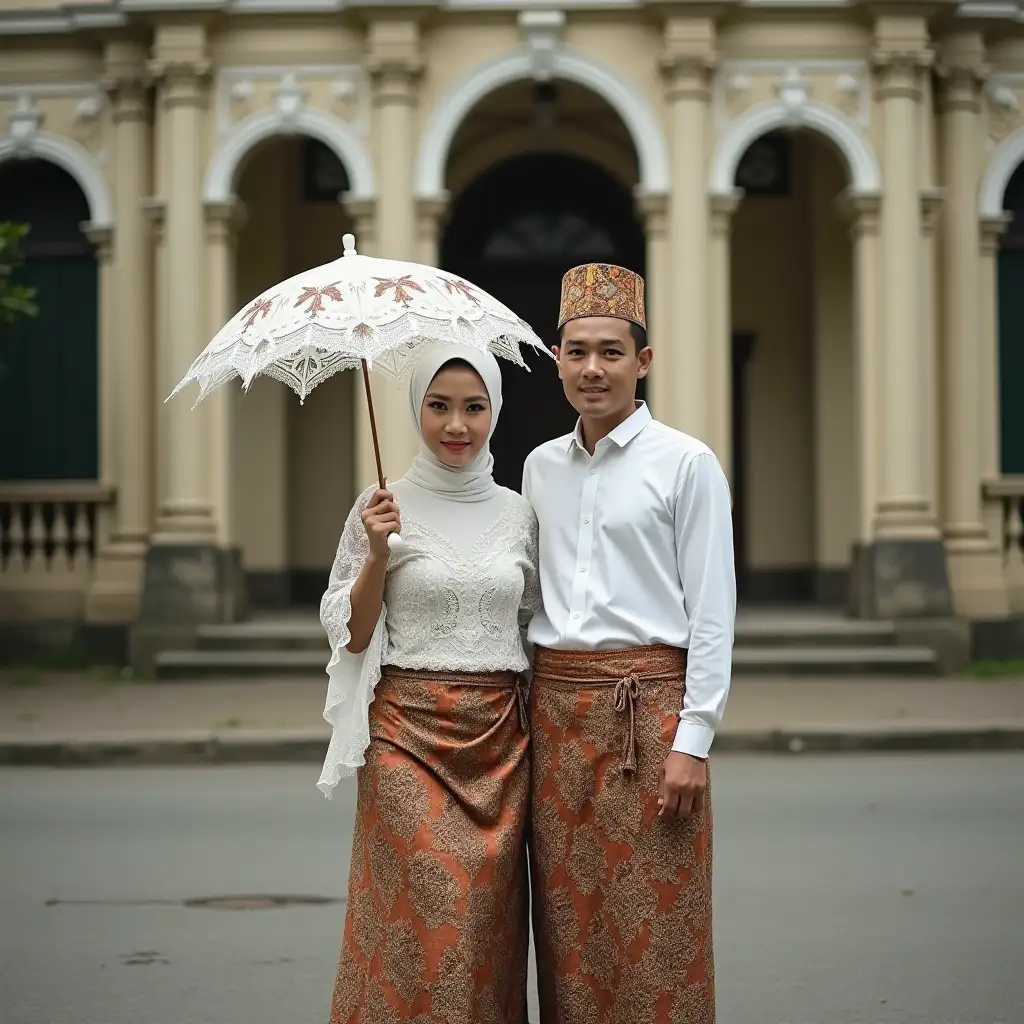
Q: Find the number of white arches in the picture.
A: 5